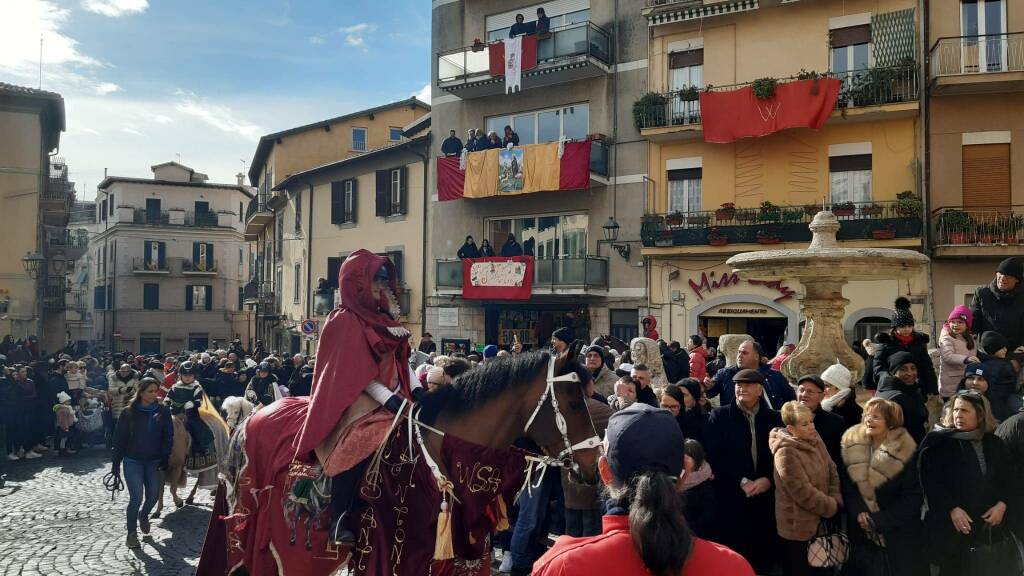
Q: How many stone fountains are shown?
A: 1